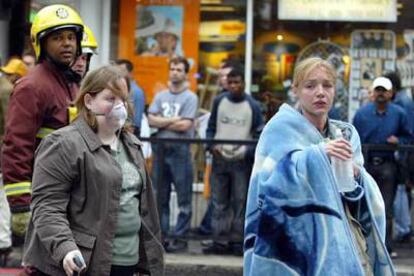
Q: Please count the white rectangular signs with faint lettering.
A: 1